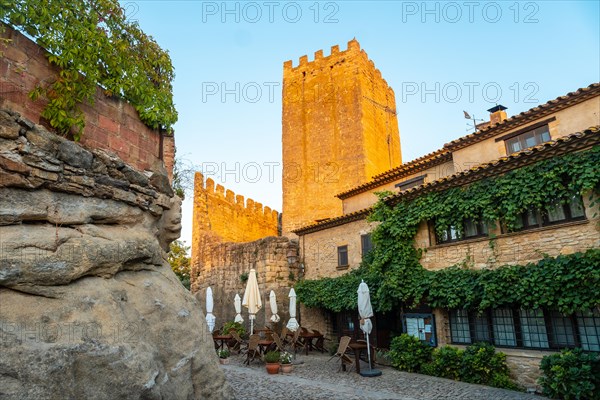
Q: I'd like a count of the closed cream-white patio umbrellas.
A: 6